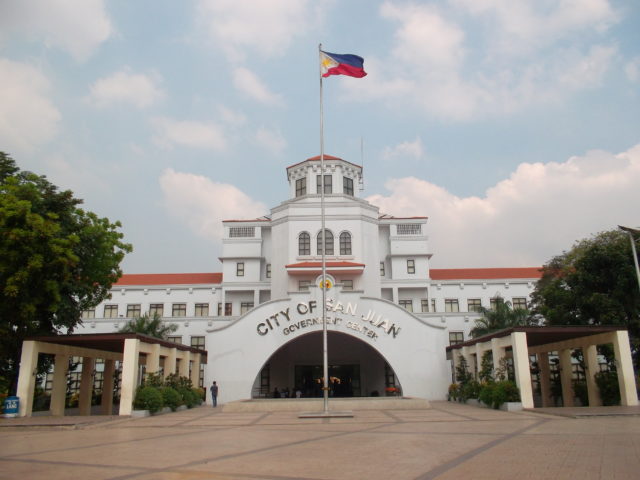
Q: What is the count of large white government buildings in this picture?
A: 1